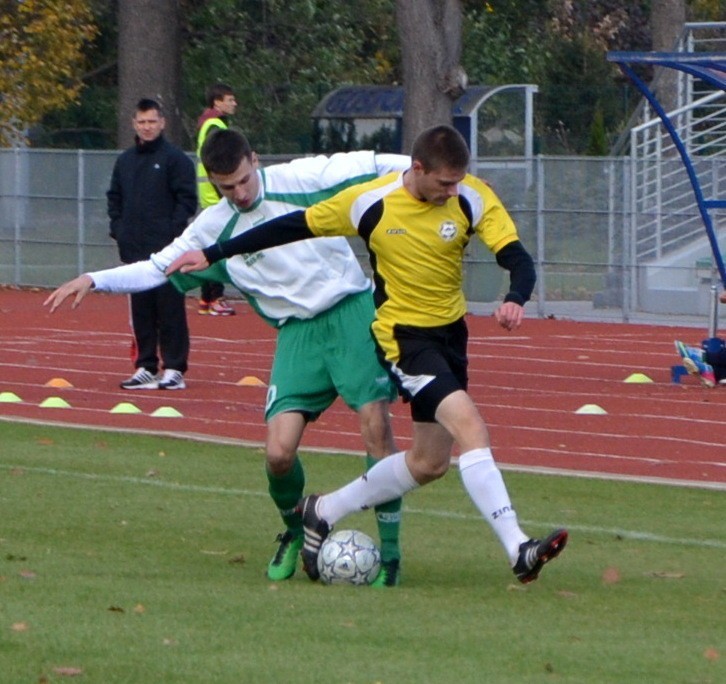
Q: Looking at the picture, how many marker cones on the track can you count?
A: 8